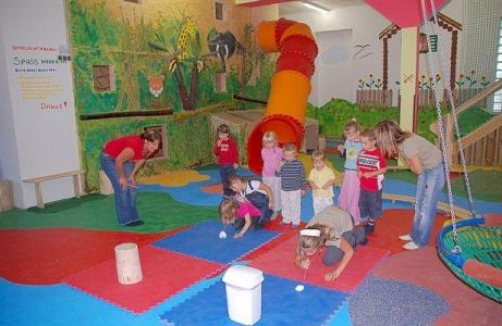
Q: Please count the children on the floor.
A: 3